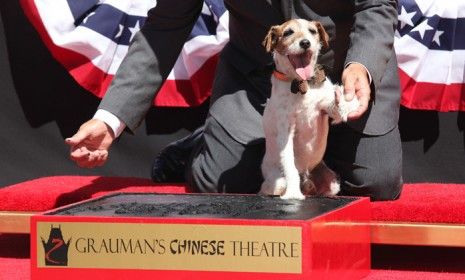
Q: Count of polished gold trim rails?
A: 2